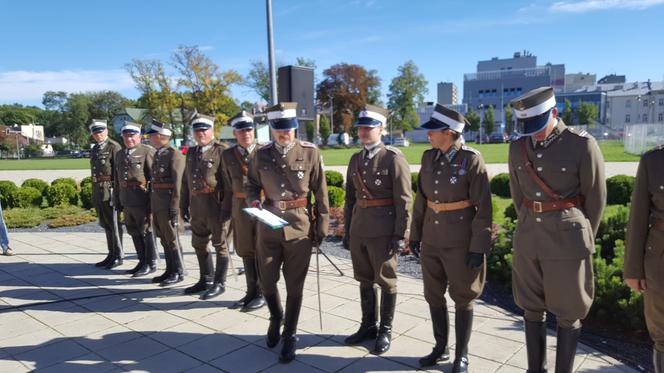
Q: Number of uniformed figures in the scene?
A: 10